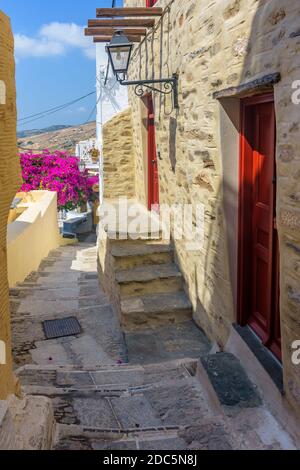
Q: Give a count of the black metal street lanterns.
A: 1